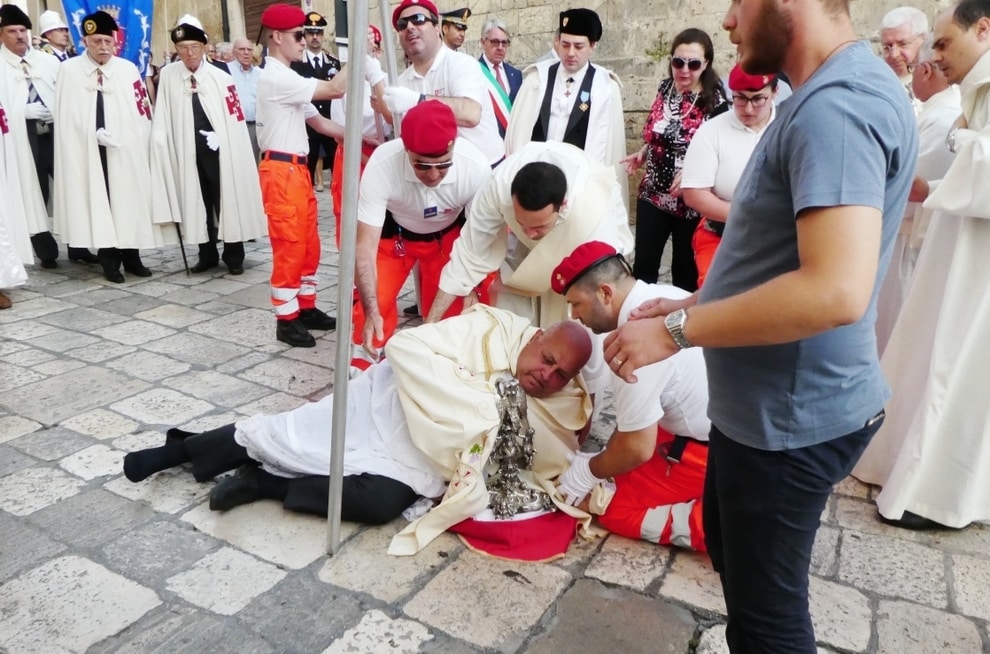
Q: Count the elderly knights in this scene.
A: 3